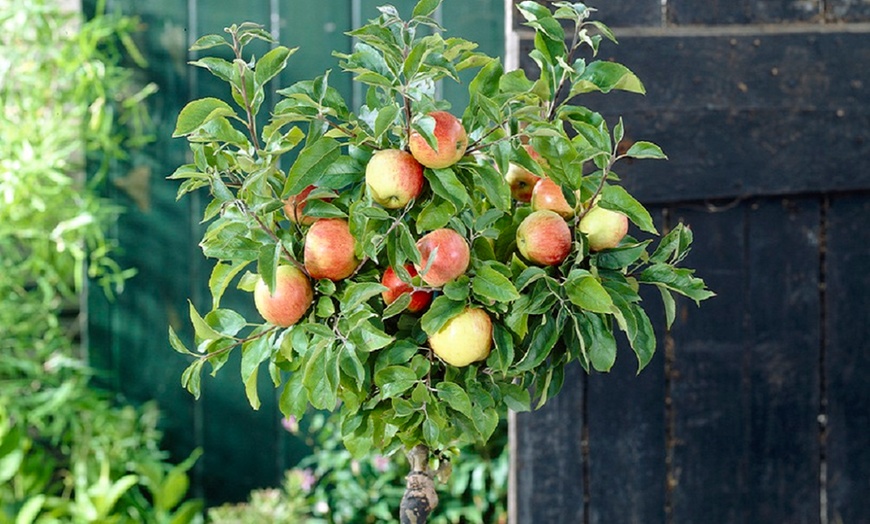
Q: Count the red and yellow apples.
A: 12